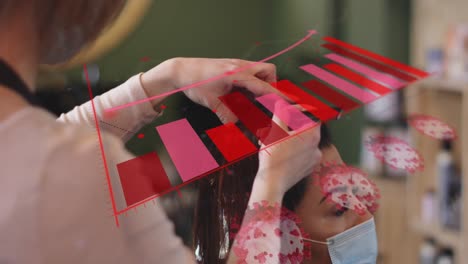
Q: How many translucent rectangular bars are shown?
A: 12